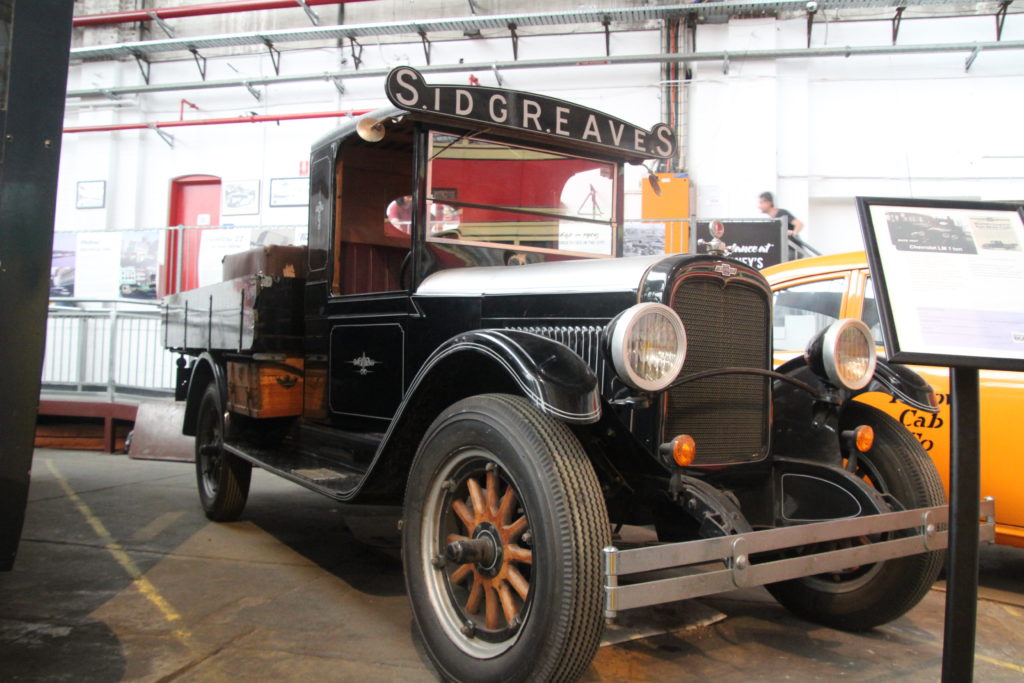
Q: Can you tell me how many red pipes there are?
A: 2